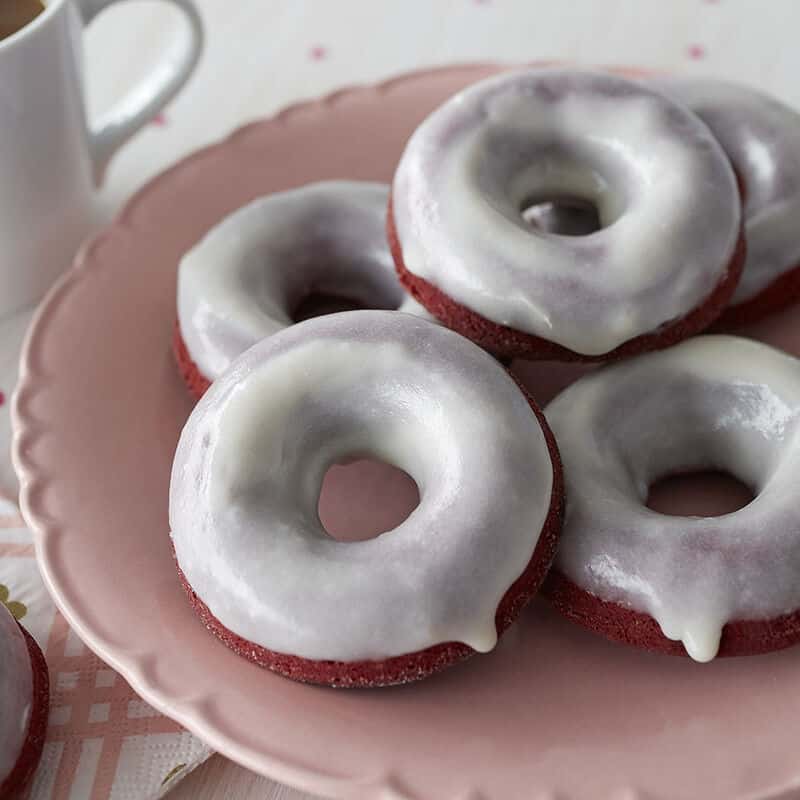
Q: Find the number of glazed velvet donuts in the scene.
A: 6